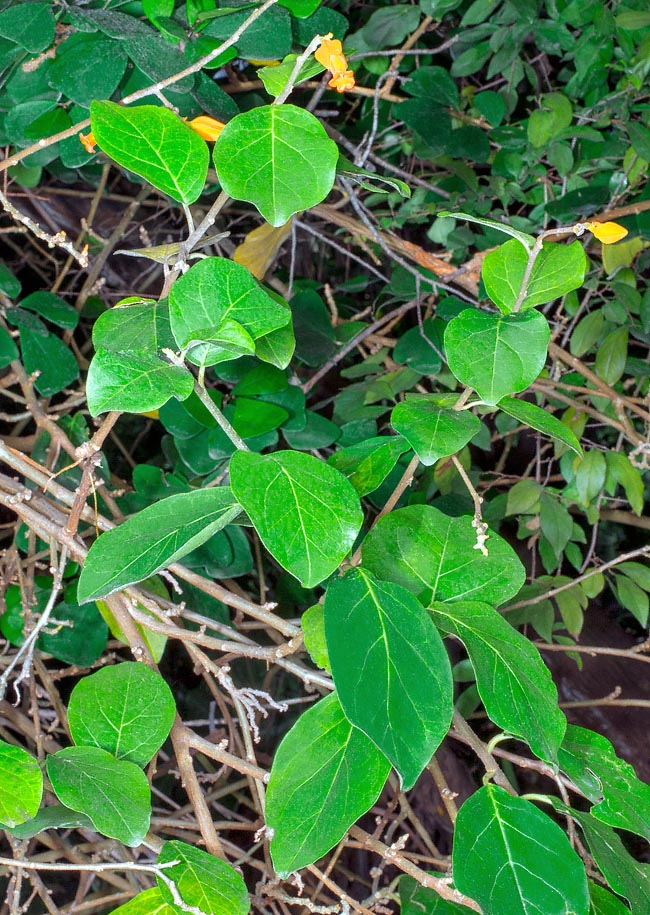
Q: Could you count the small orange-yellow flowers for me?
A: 4